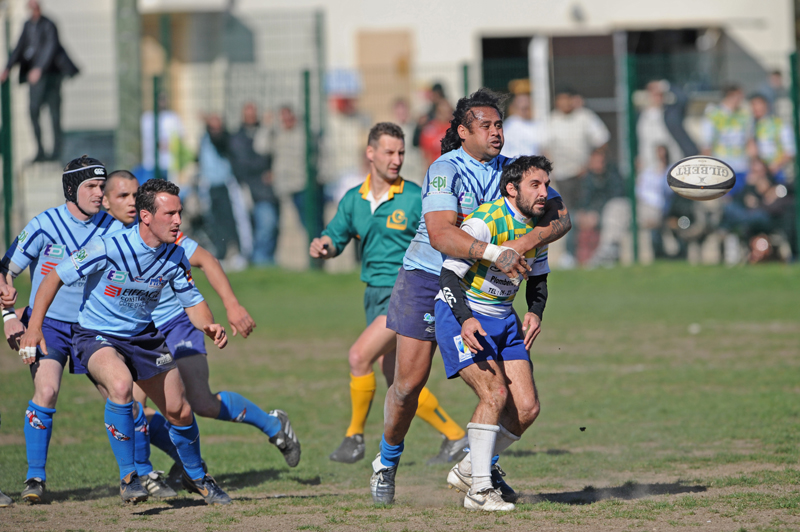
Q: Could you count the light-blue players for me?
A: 4